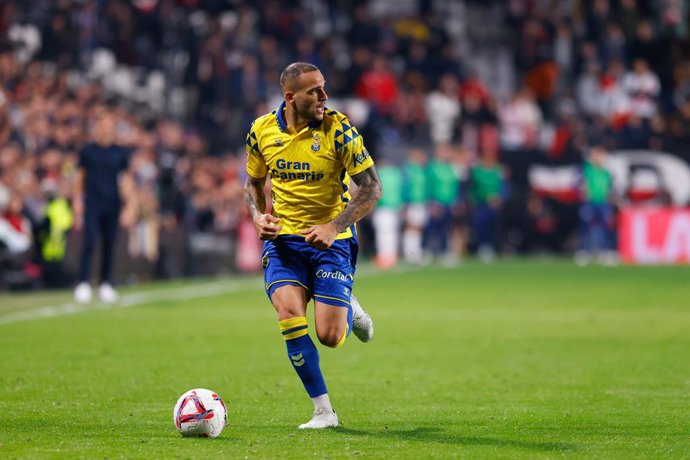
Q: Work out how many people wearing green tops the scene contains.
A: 5